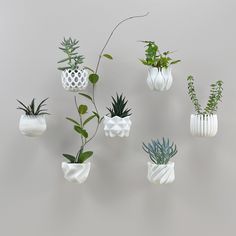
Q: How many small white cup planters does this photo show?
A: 7